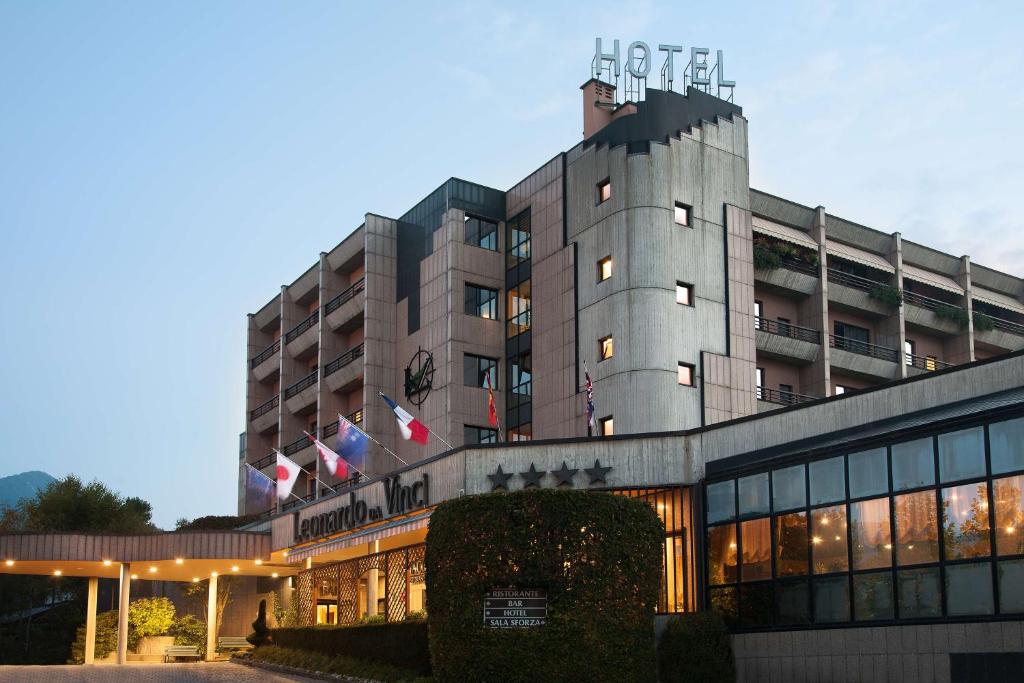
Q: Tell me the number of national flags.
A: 7